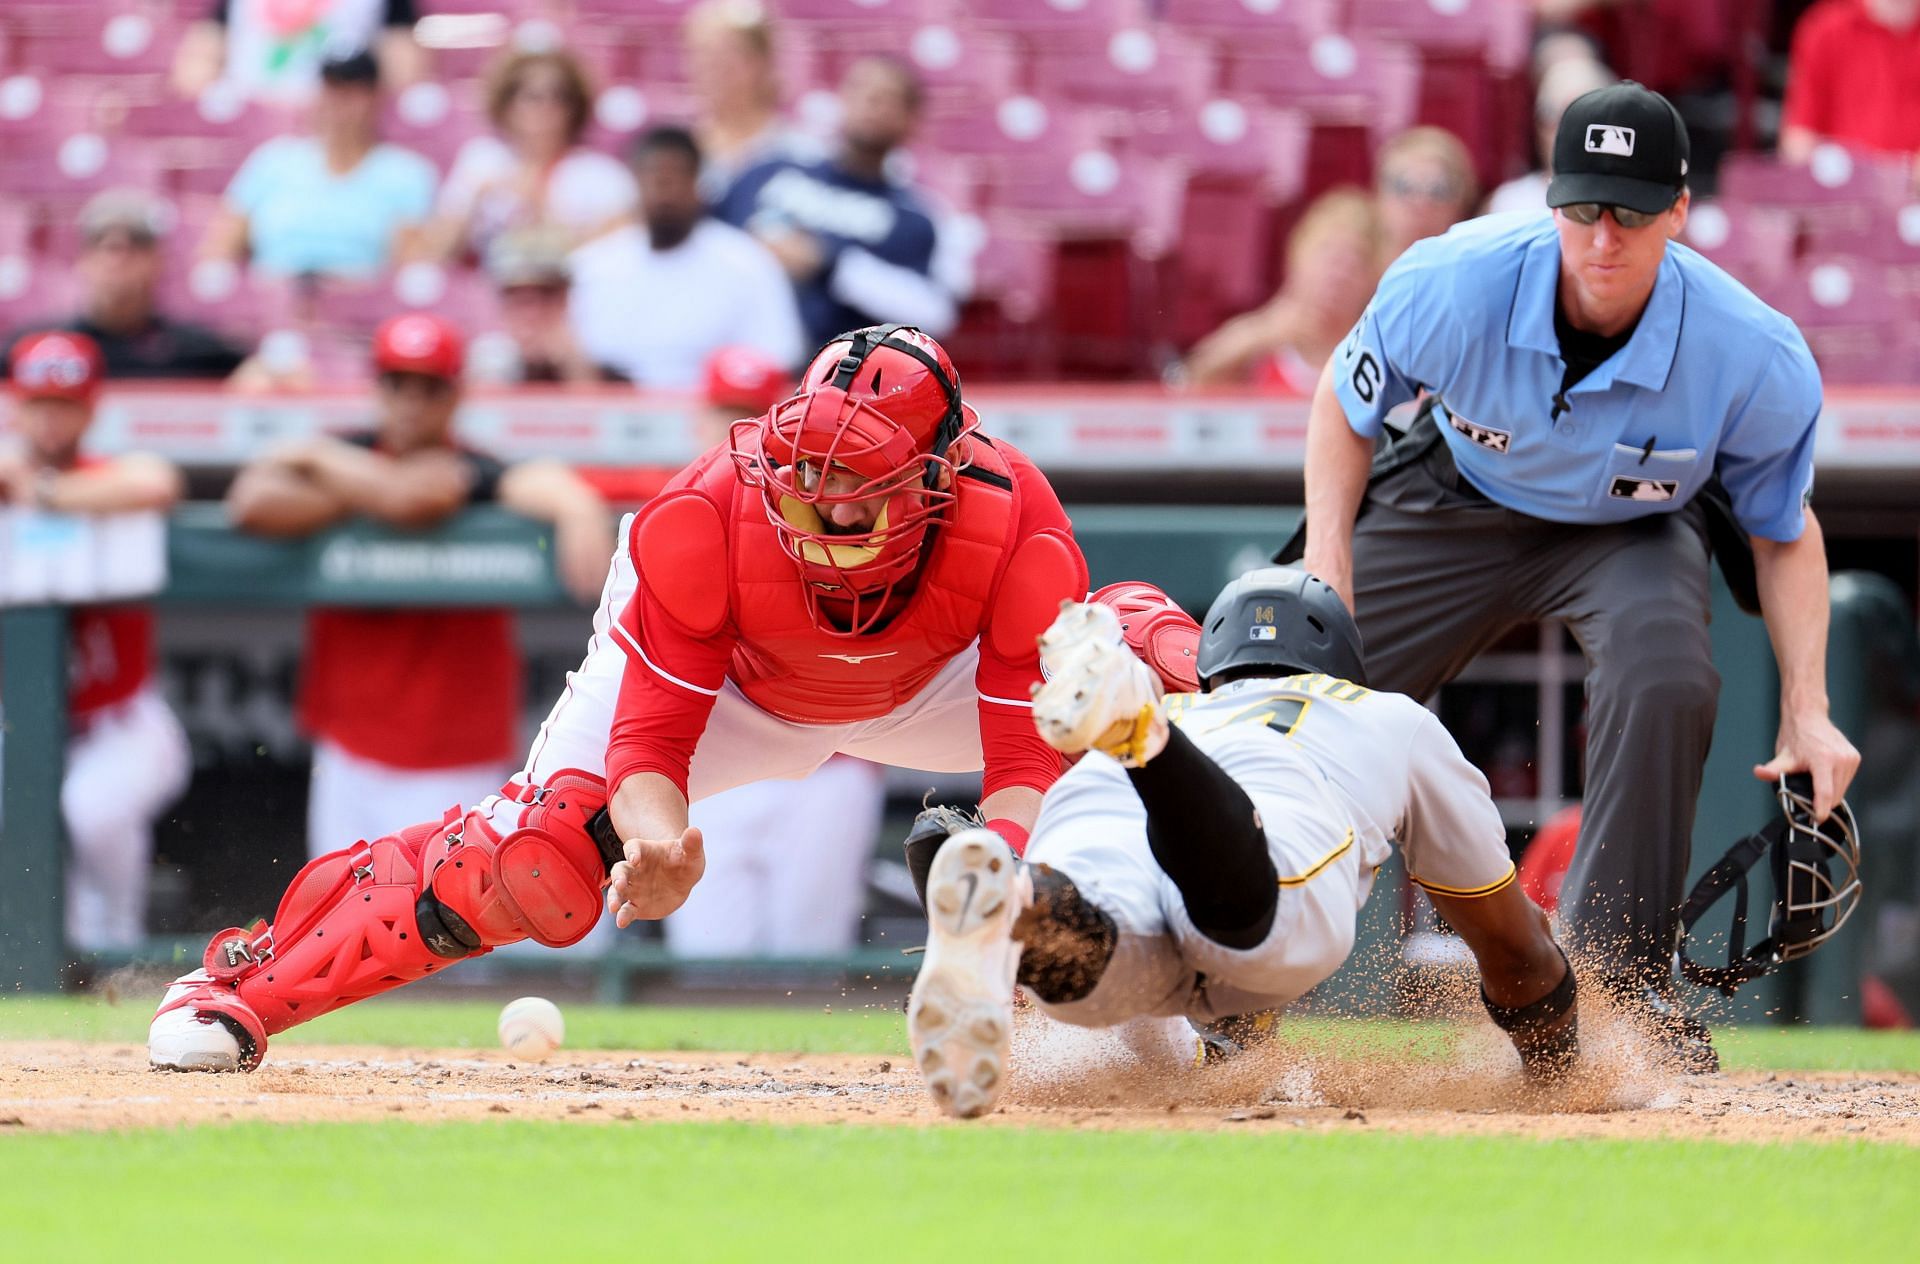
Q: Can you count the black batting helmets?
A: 1